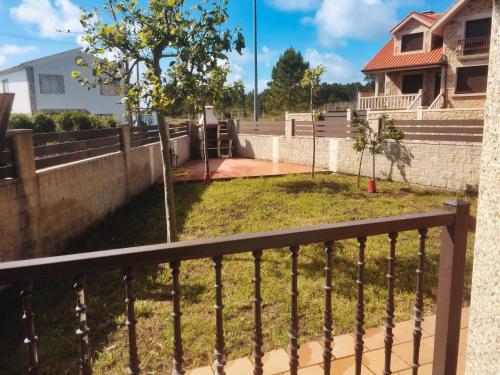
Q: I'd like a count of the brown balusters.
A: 11